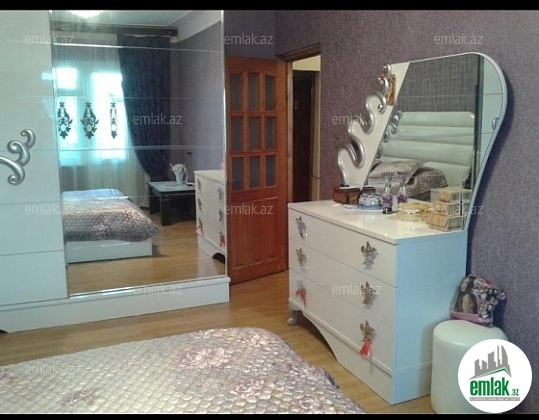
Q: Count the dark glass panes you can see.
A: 9